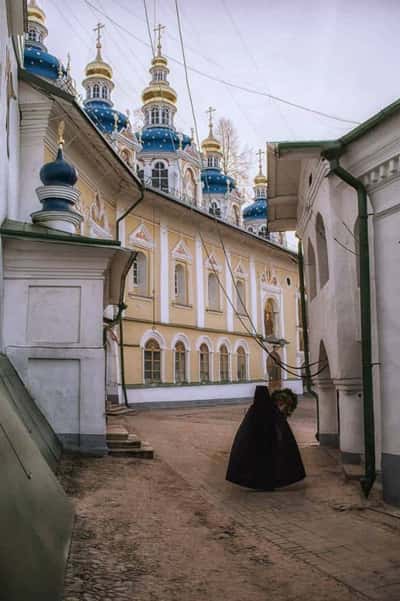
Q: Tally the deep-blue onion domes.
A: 6